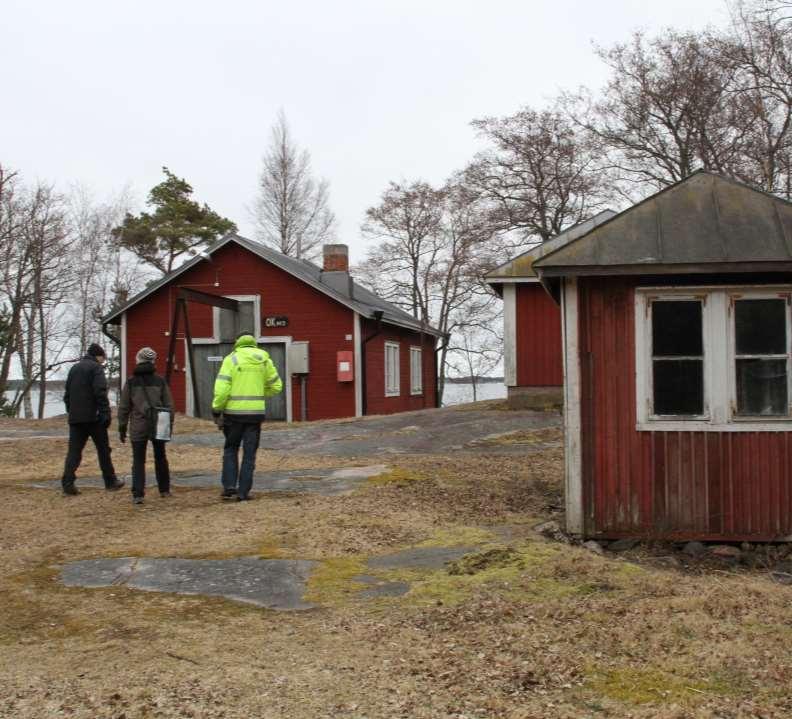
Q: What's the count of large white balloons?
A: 0